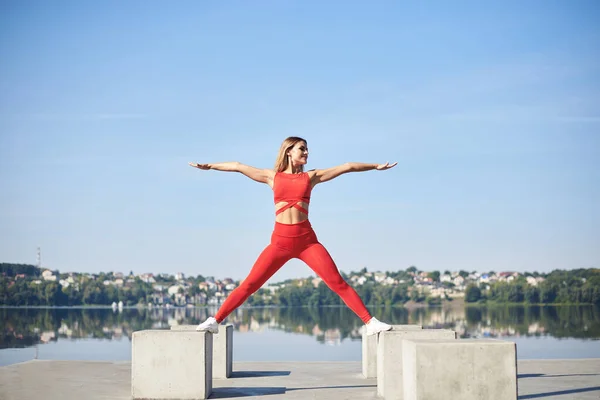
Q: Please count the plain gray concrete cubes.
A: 5